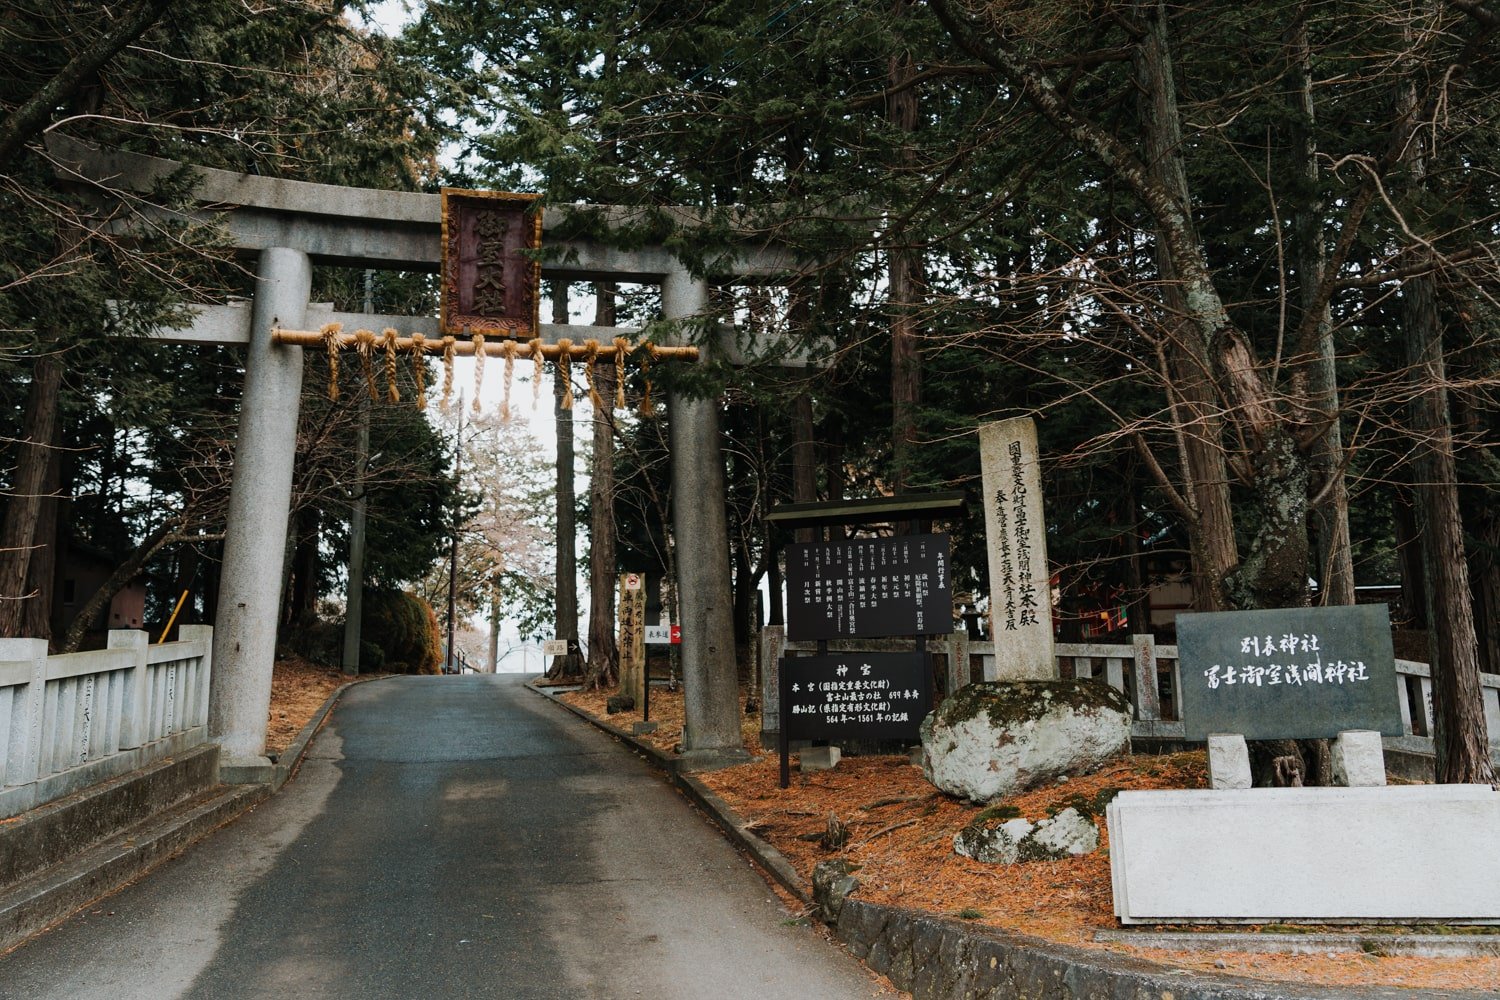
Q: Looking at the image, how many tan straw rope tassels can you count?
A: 12